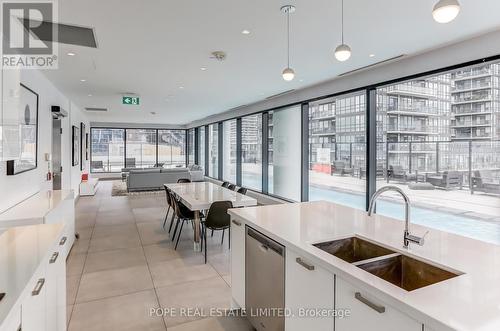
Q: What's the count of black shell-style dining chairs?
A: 8